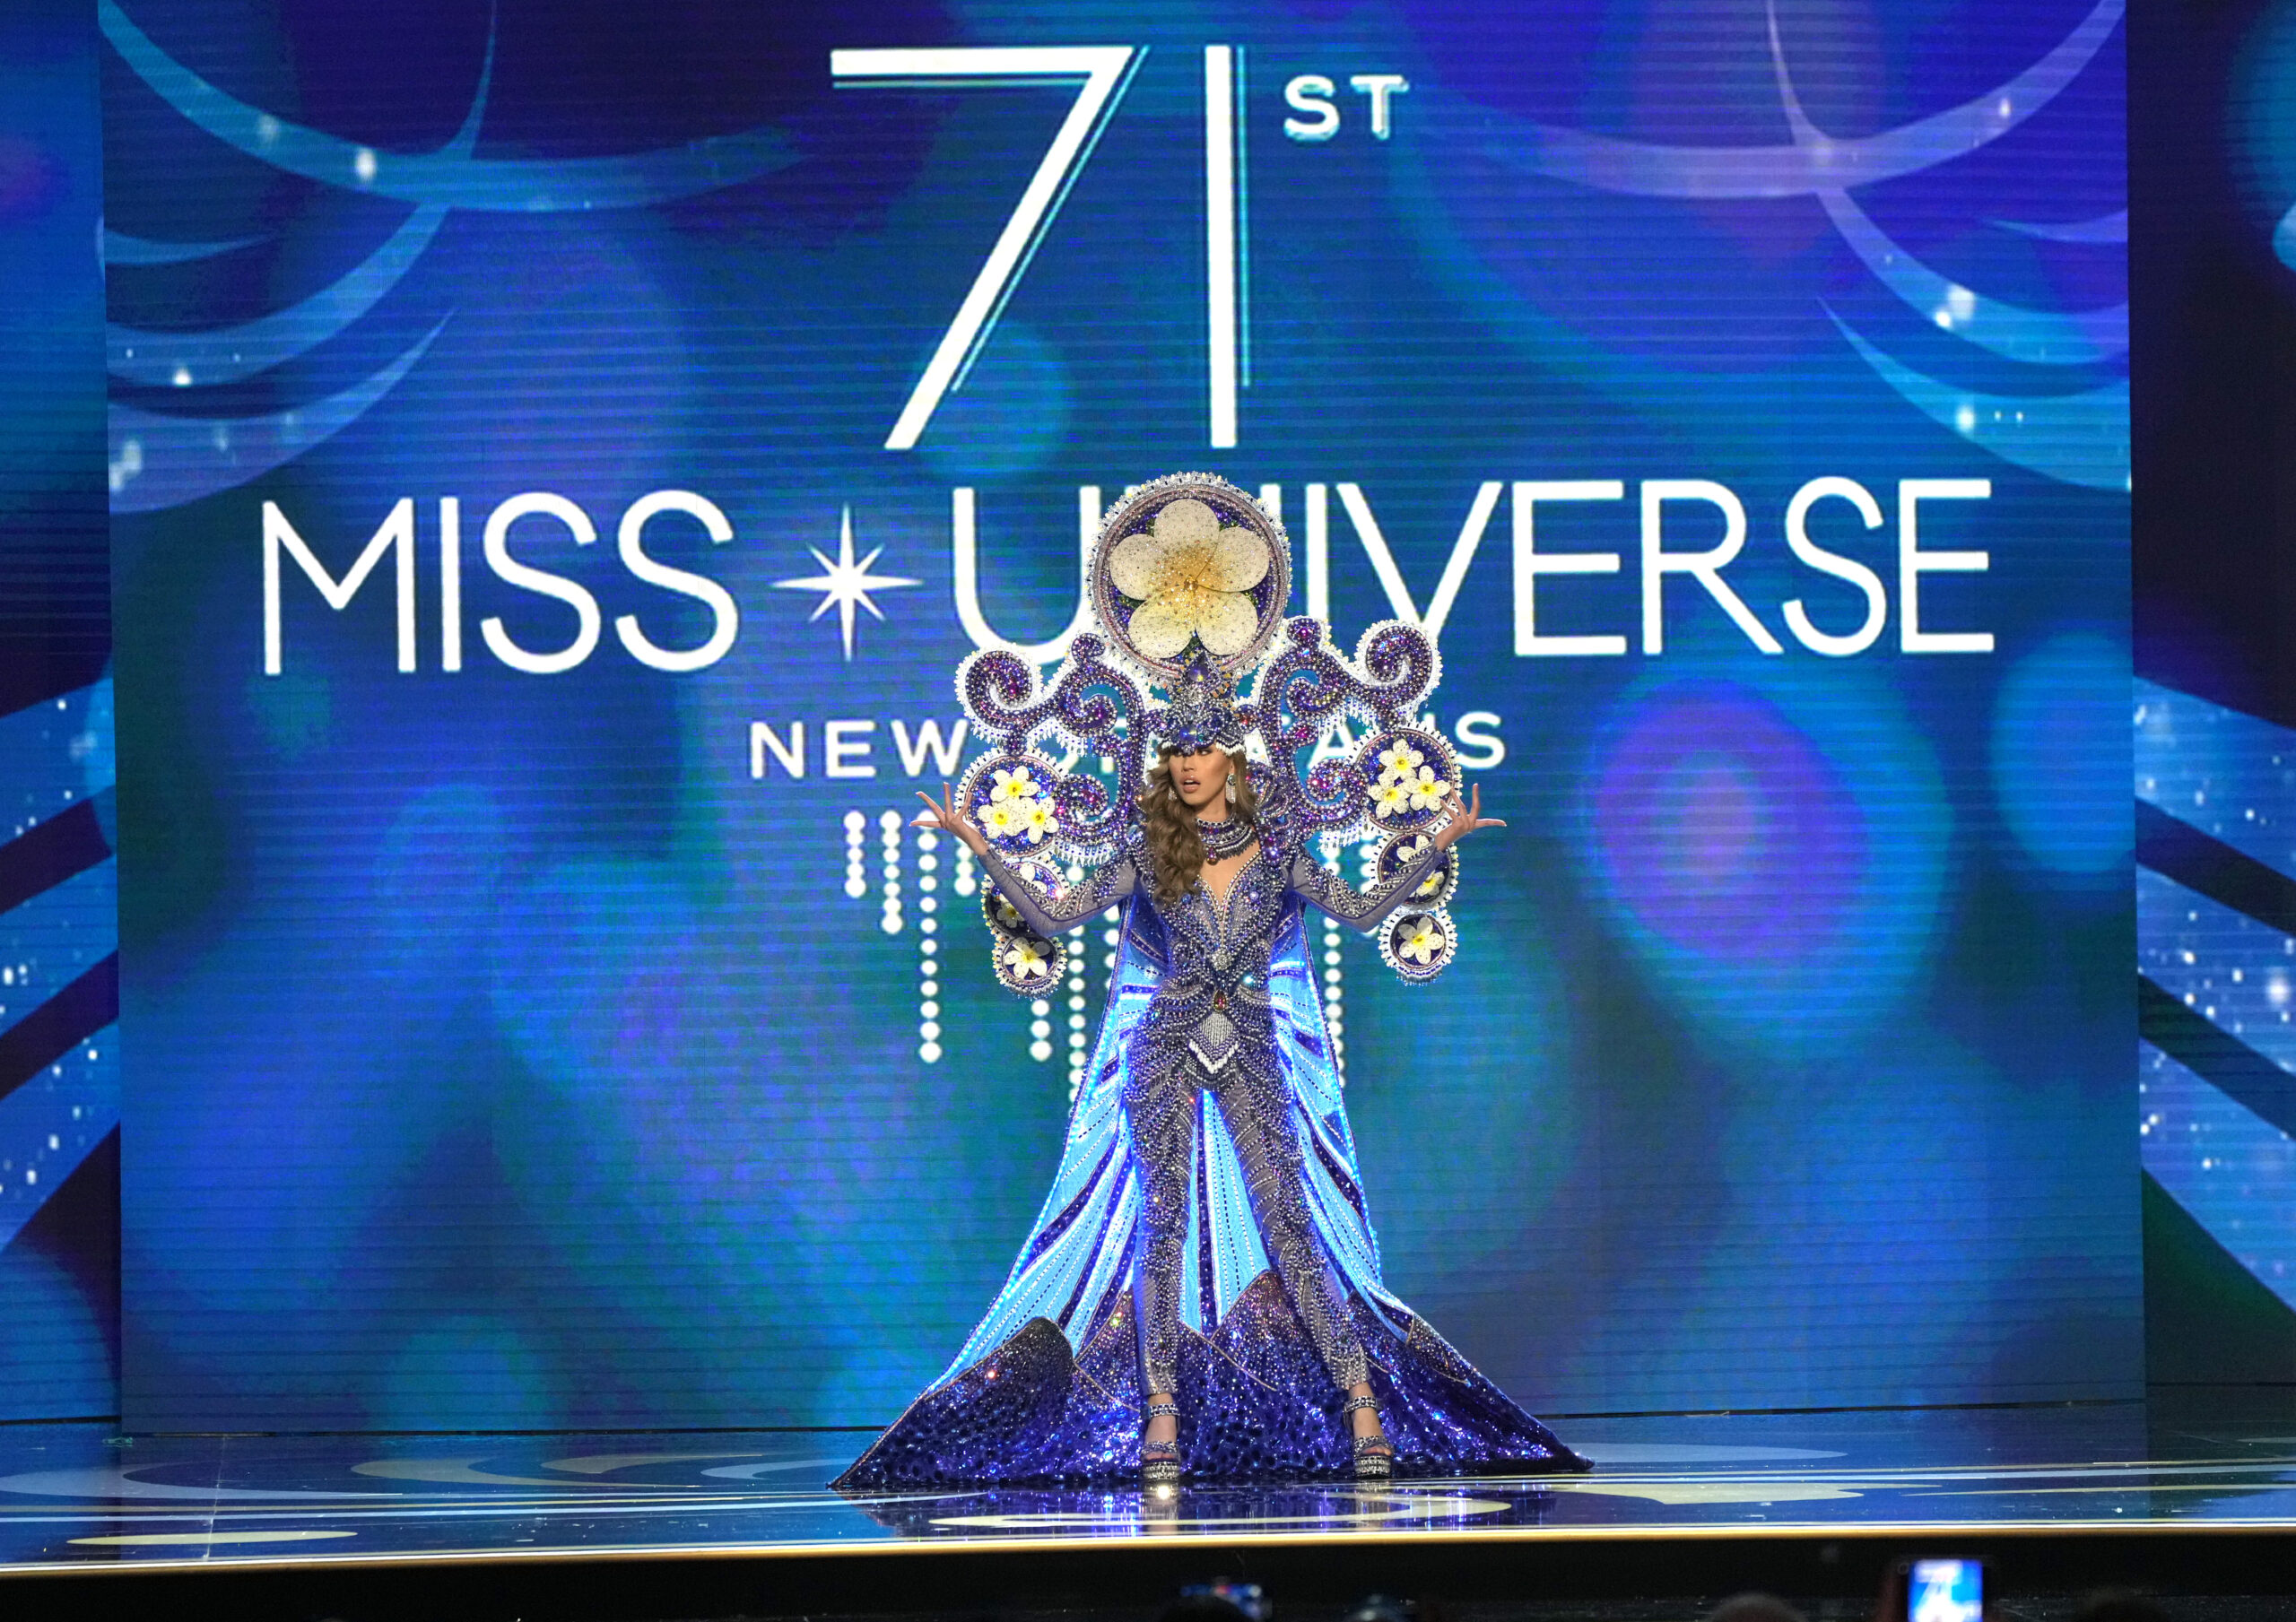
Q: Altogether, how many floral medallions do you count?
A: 7